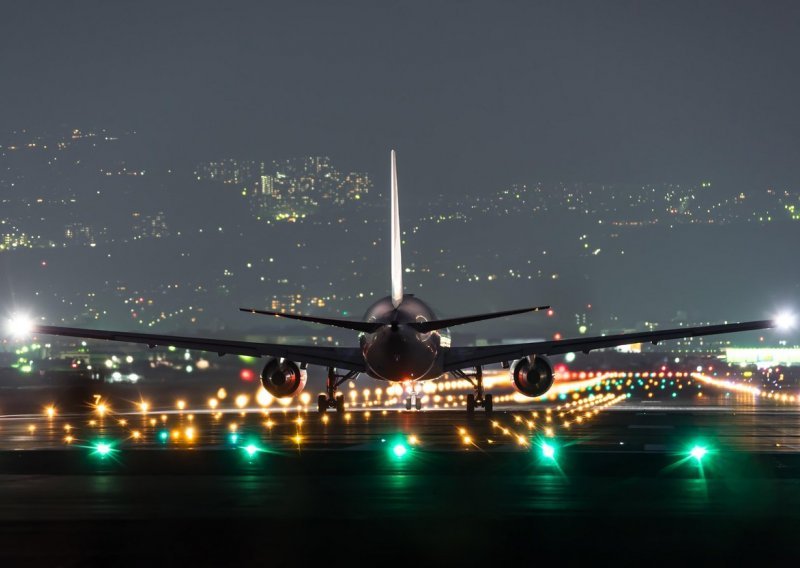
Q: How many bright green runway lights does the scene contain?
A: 5